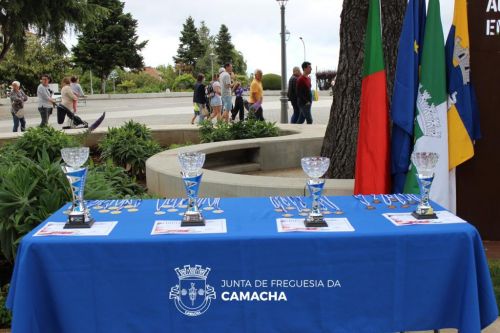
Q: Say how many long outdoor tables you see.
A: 1